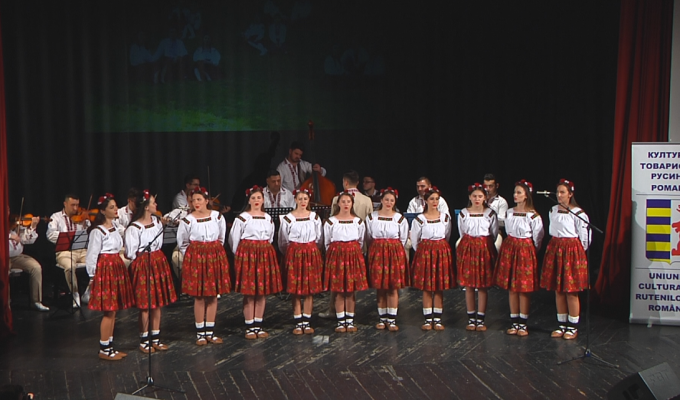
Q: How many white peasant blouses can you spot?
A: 11